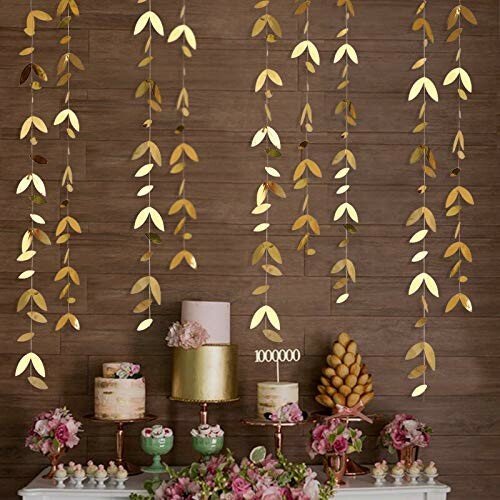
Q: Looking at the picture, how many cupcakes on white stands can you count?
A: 14